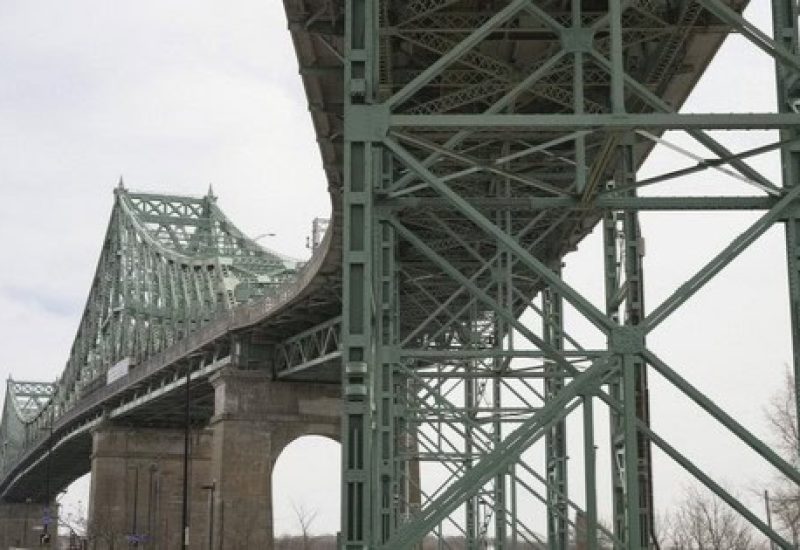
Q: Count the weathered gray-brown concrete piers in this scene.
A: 3